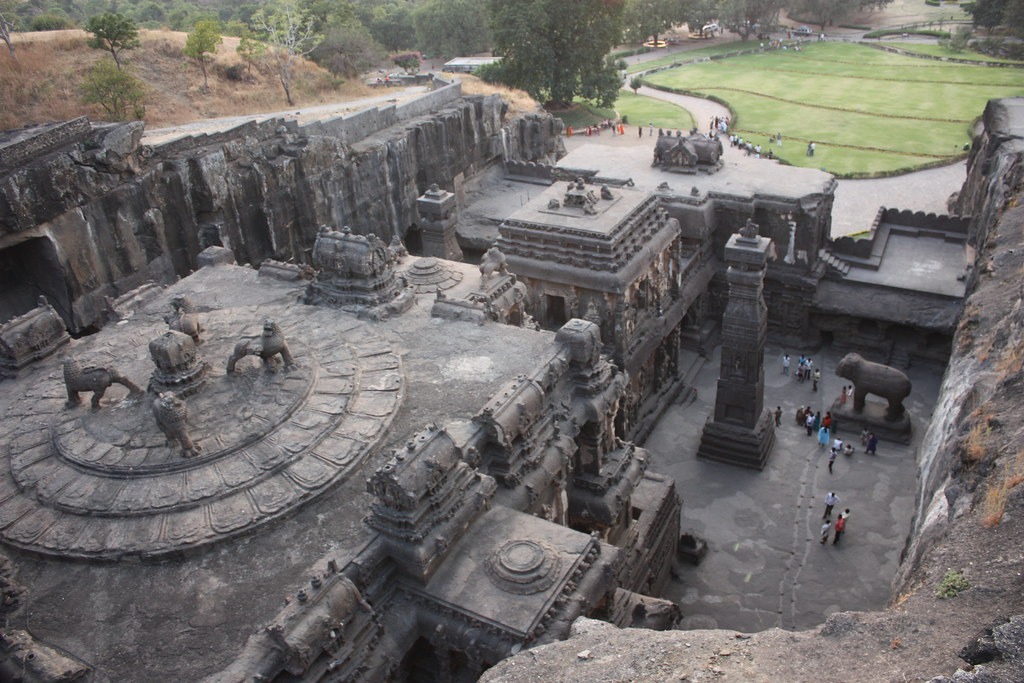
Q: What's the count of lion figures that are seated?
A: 0